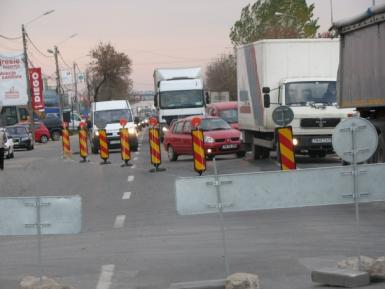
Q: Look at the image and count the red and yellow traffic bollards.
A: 7